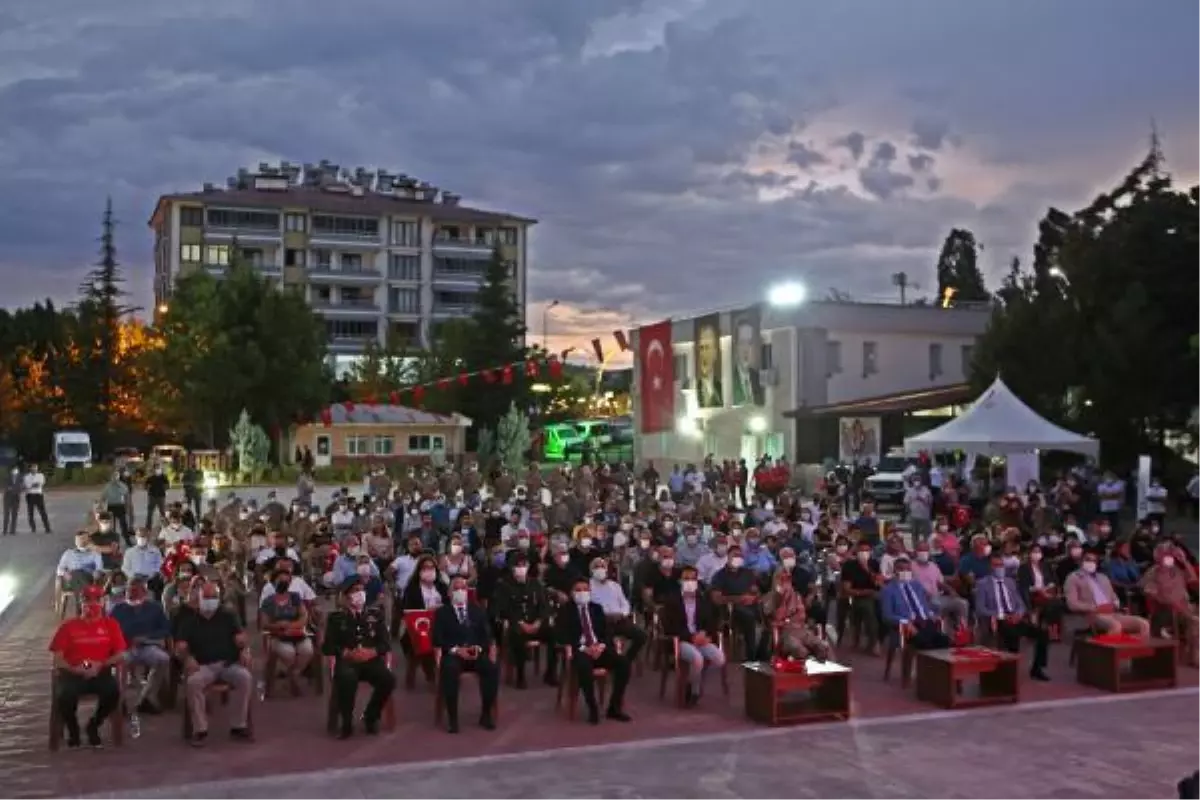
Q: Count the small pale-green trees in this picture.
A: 2